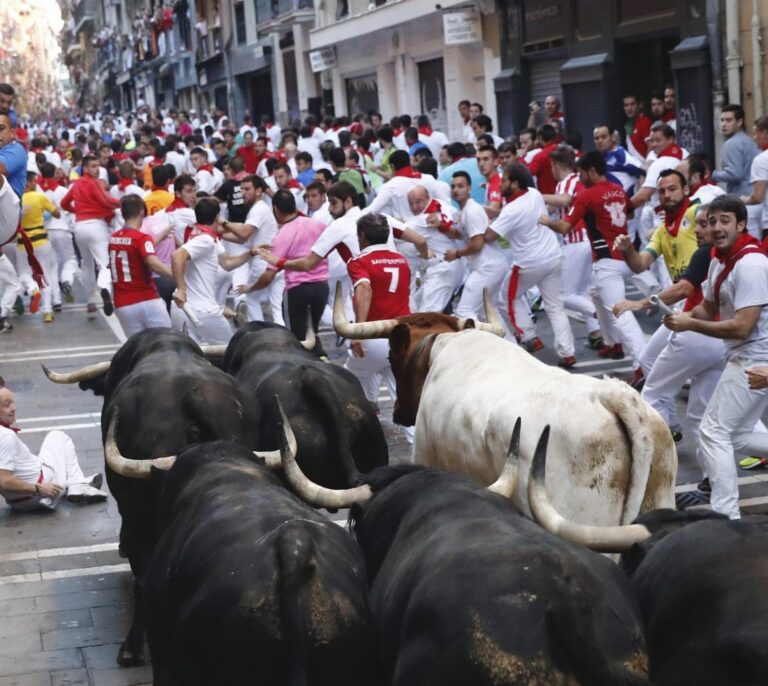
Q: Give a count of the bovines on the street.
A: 6